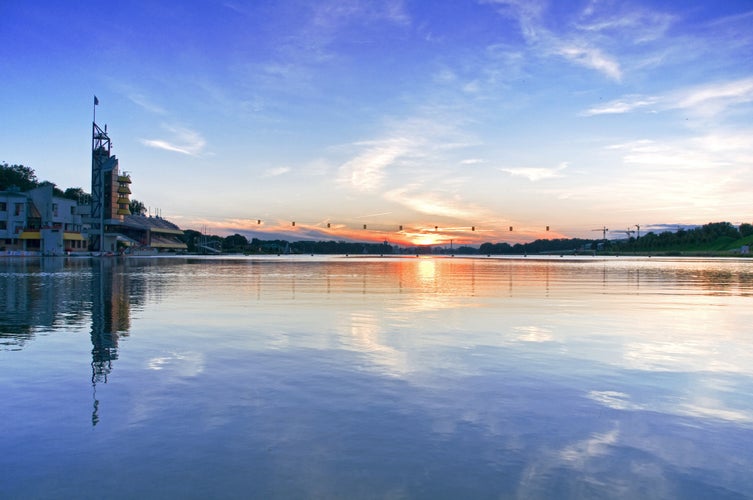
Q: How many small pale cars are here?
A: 0